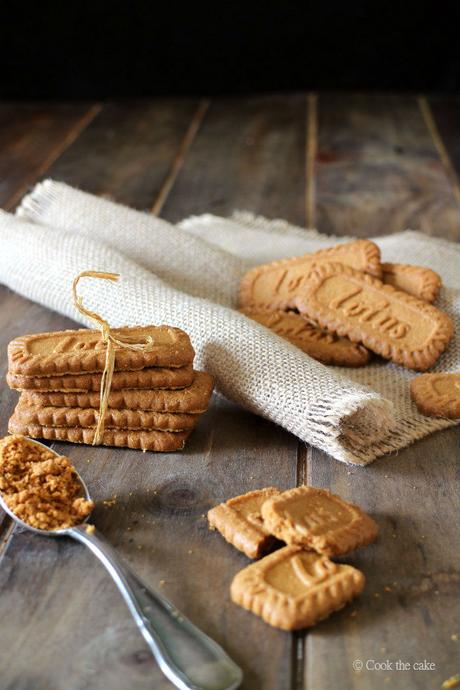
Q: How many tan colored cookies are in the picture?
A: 13